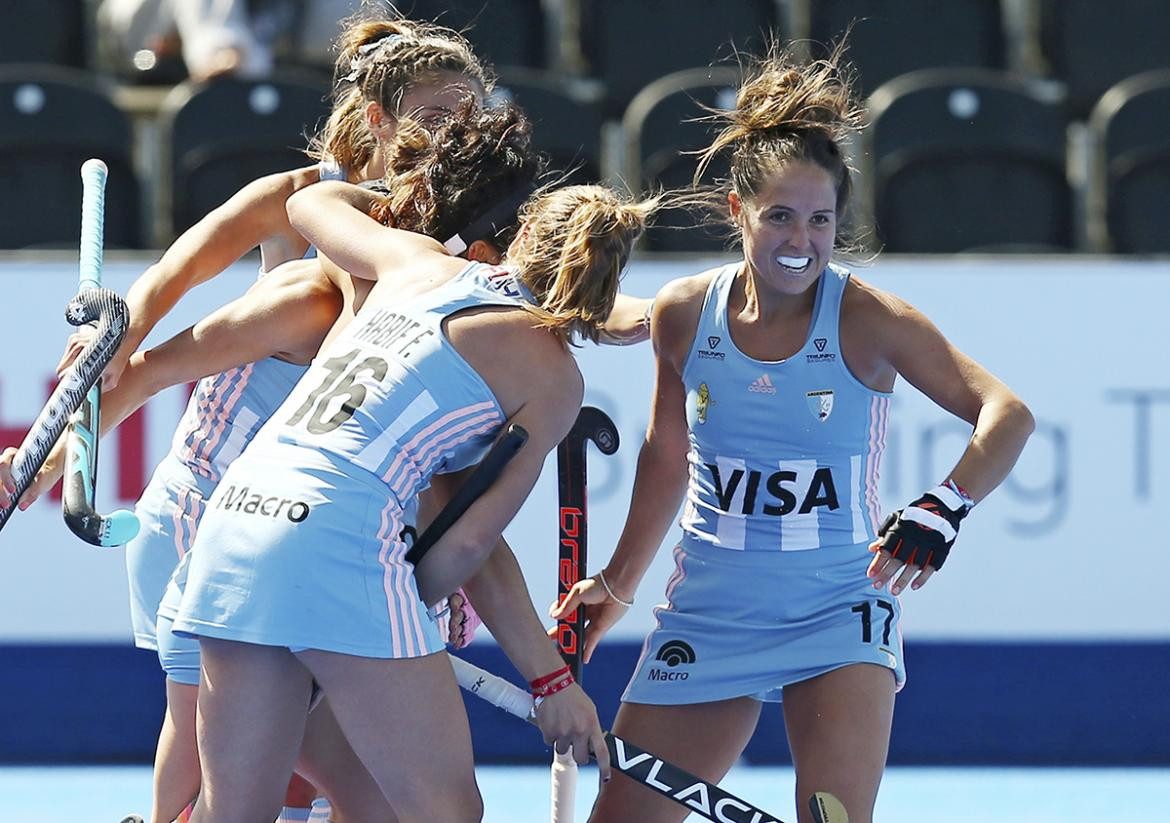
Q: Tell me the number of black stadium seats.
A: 11